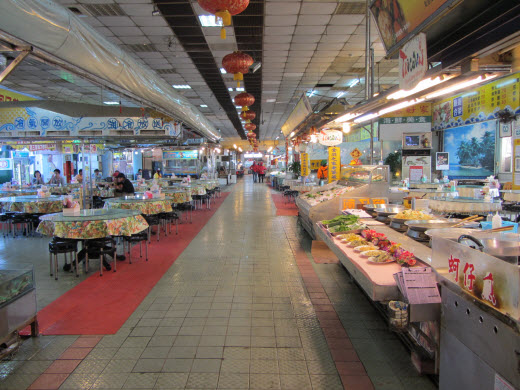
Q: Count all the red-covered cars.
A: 0